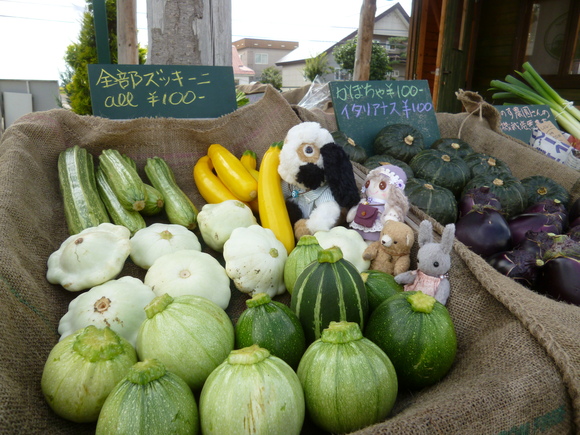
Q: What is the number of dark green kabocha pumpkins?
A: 9